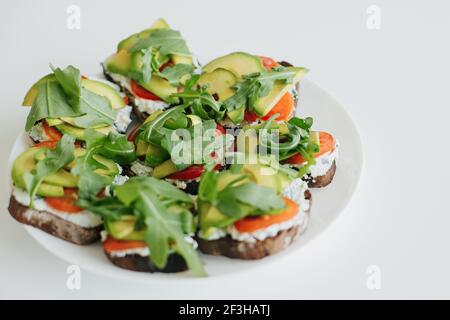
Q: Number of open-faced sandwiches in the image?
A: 8